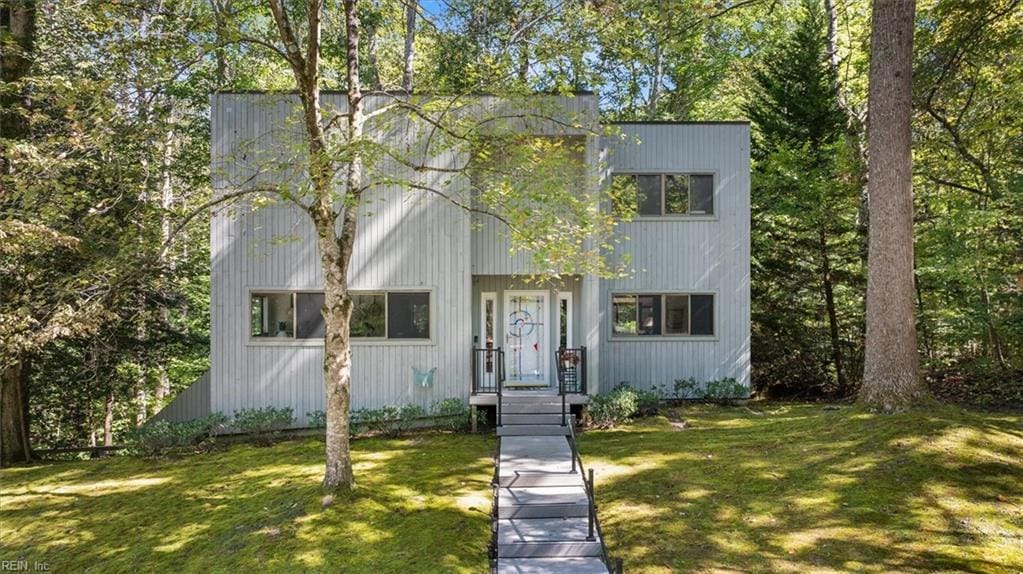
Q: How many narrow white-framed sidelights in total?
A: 2